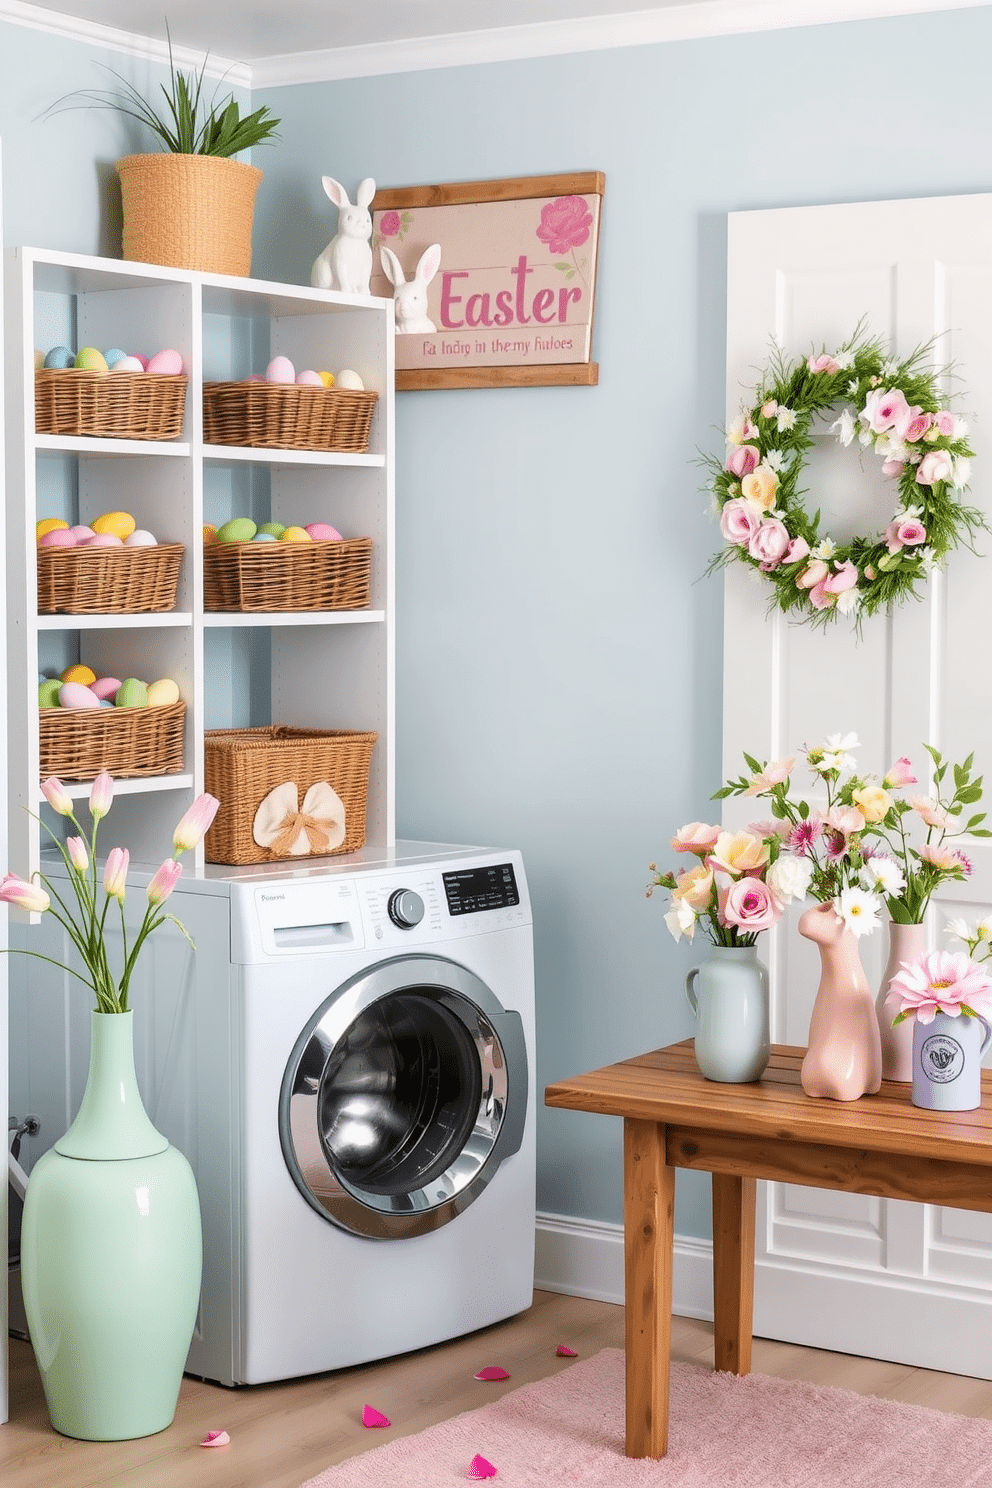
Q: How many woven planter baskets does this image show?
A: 1